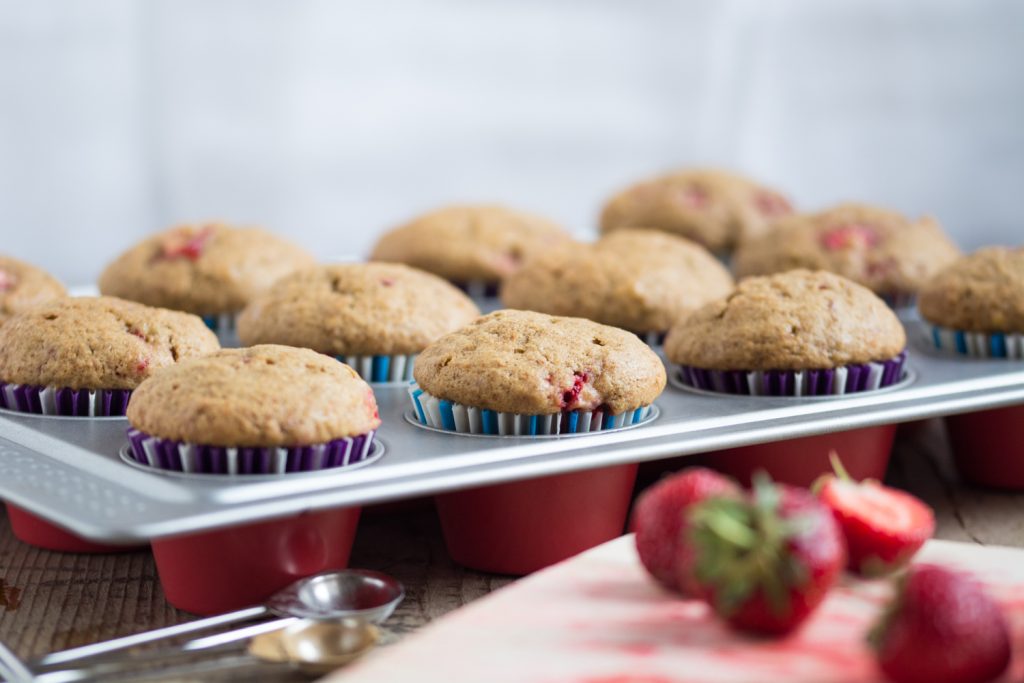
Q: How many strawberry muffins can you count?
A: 12